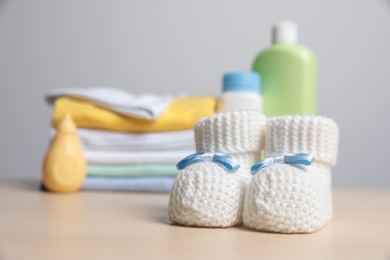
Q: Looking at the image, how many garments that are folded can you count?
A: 6